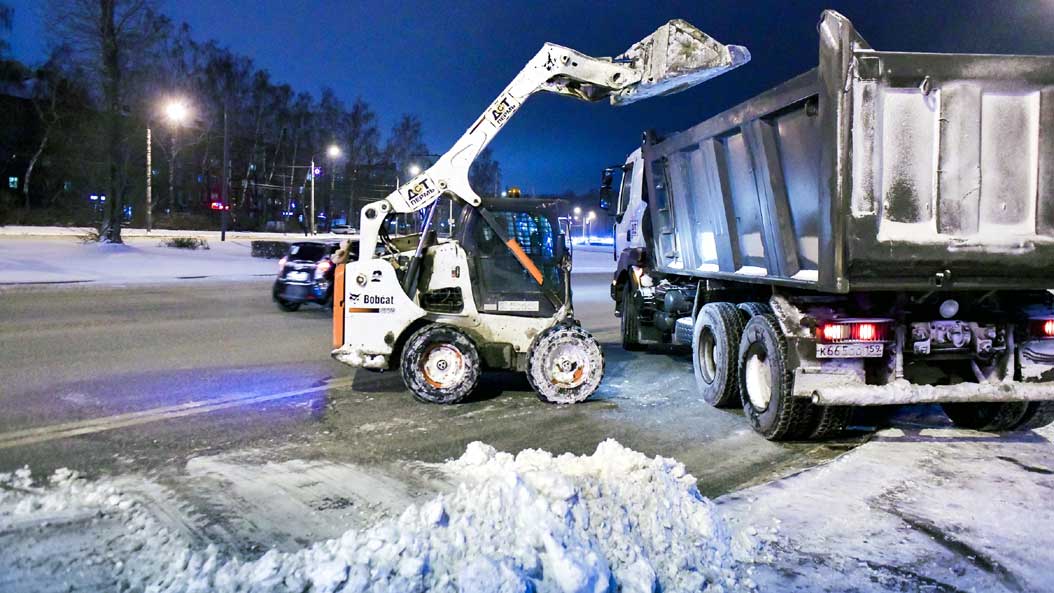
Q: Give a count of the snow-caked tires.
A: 2